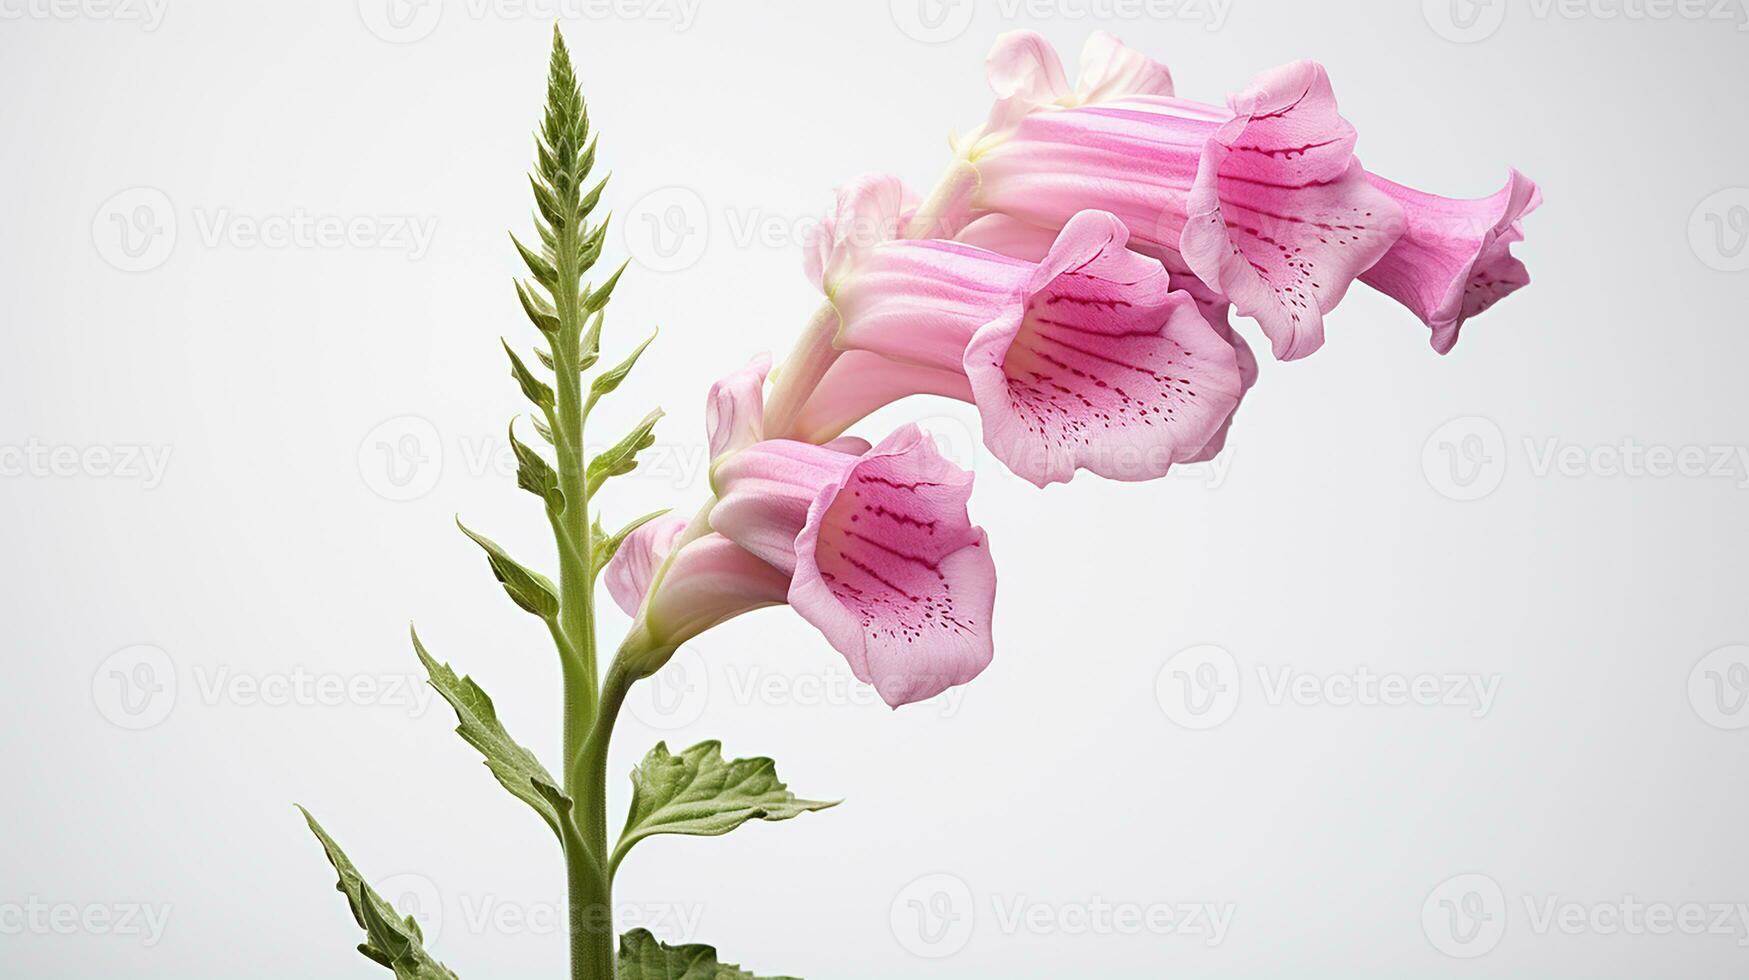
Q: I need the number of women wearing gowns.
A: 0